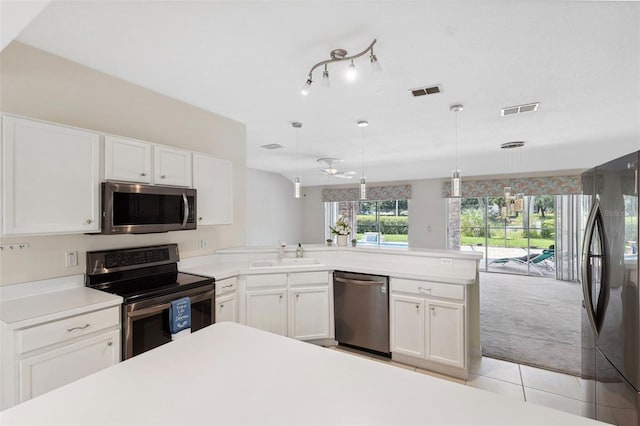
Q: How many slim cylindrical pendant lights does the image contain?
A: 3